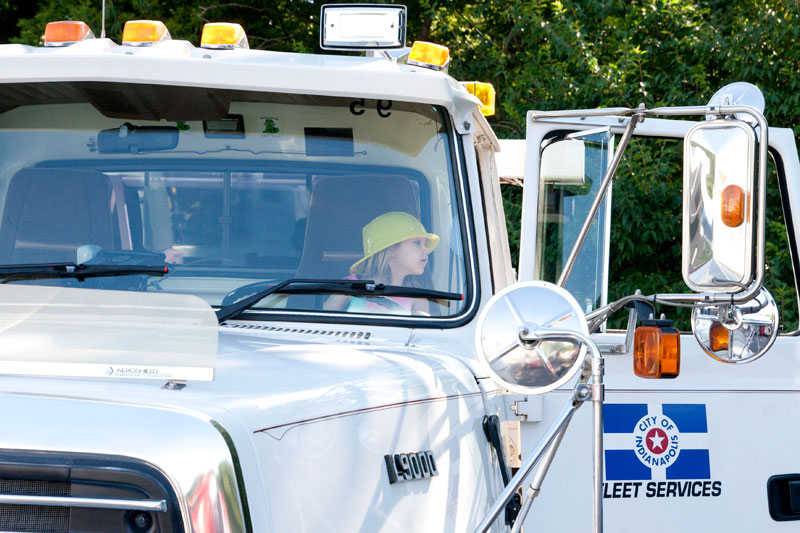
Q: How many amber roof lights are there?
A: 5